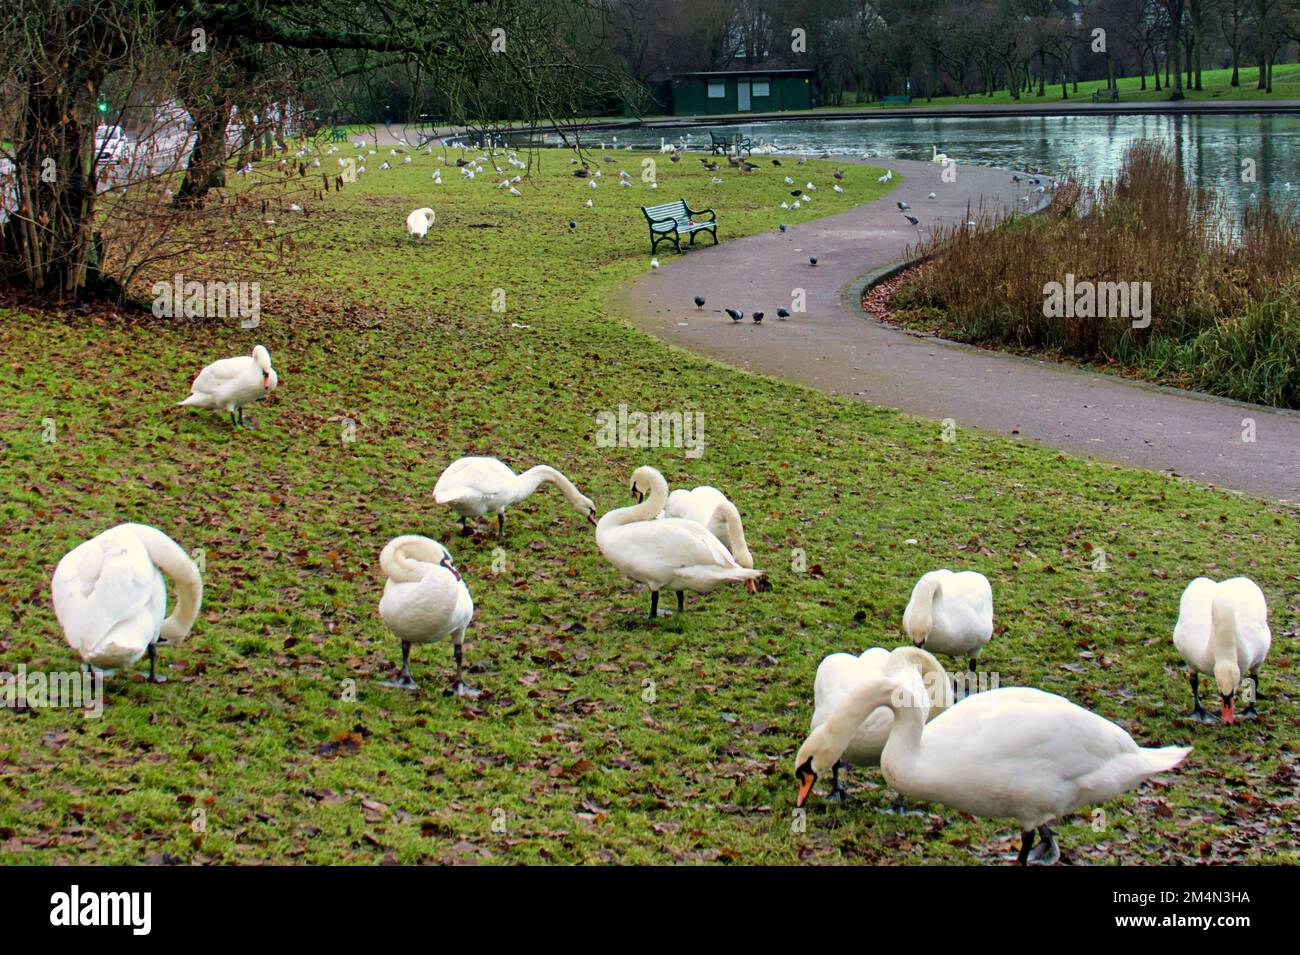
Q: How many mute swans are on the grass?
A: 11